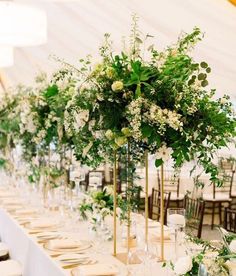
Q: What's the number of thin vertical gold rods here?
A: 4